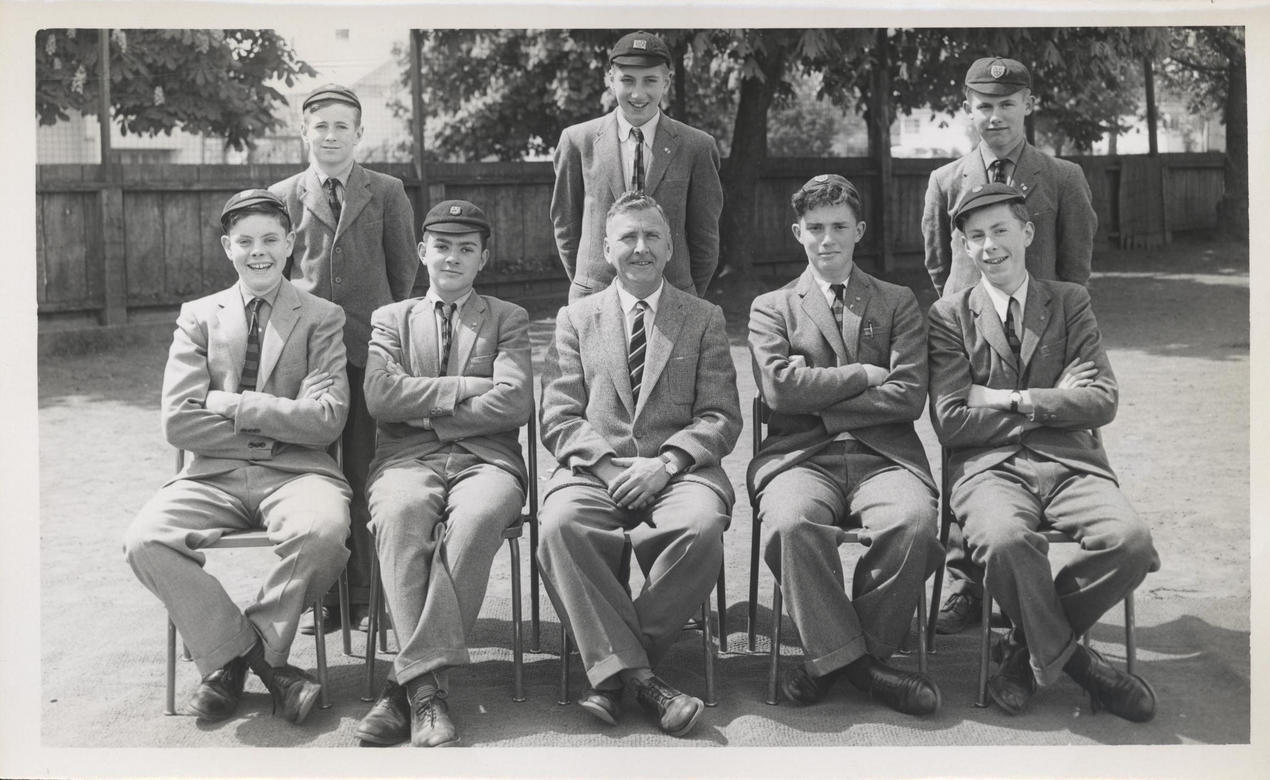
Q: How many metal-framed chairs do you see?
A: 5